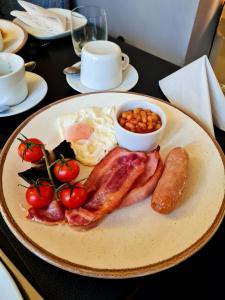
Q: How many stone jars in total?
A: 0